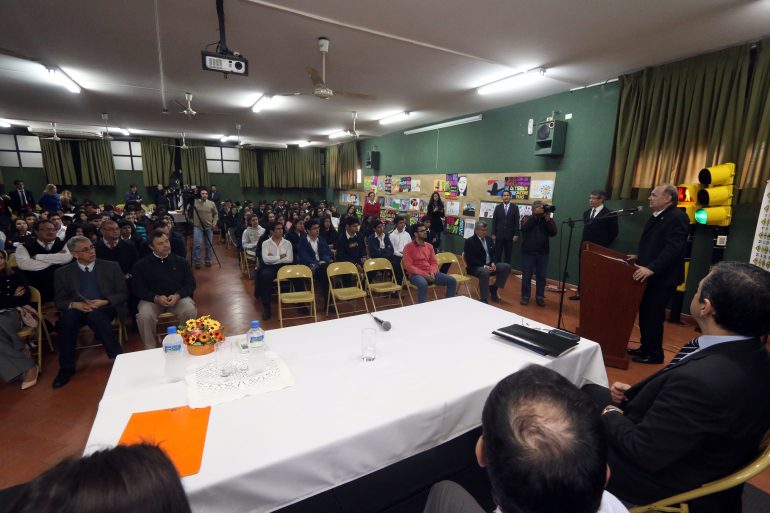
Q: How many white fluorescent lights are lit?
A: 9